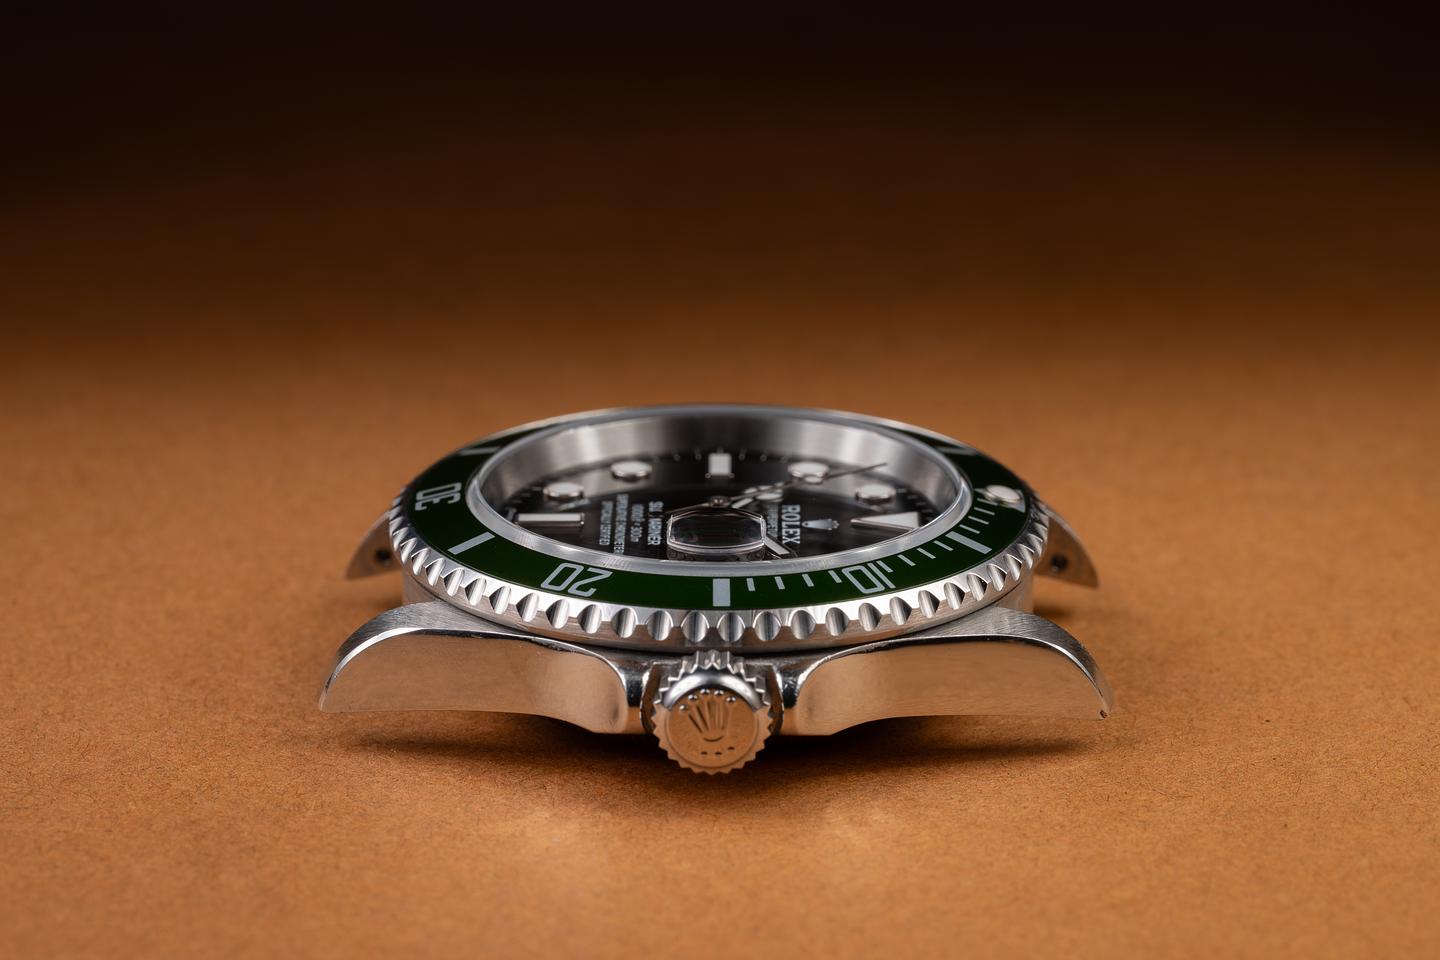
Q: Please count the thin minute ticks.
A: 12